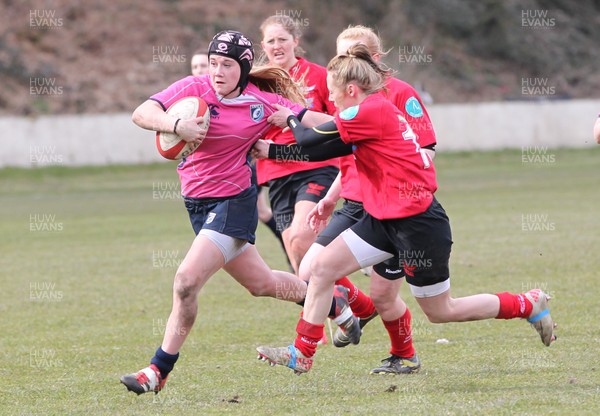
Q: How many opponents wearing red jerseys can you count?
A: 3